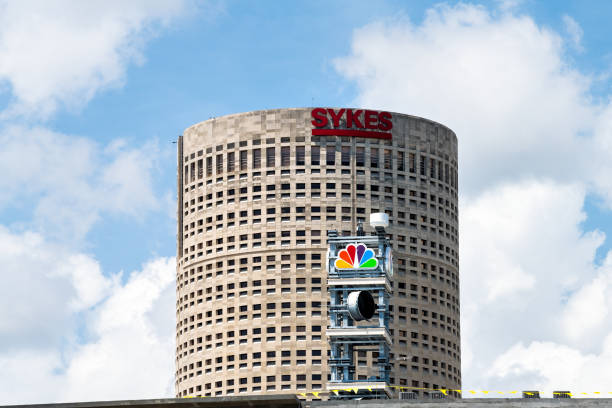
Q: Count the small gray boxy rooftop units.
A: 4